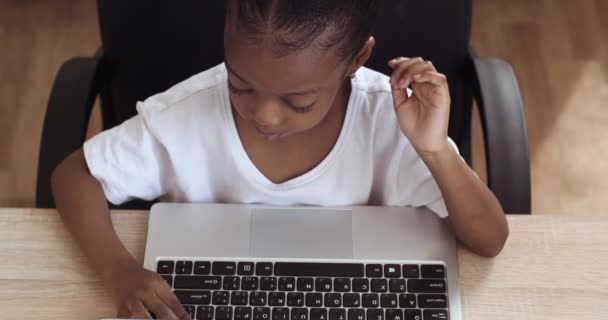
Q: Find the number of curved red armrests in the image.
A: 0